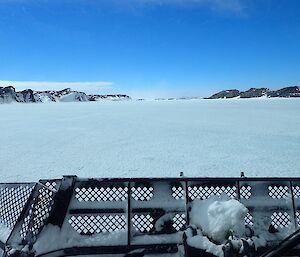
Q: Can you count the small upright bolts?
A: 2